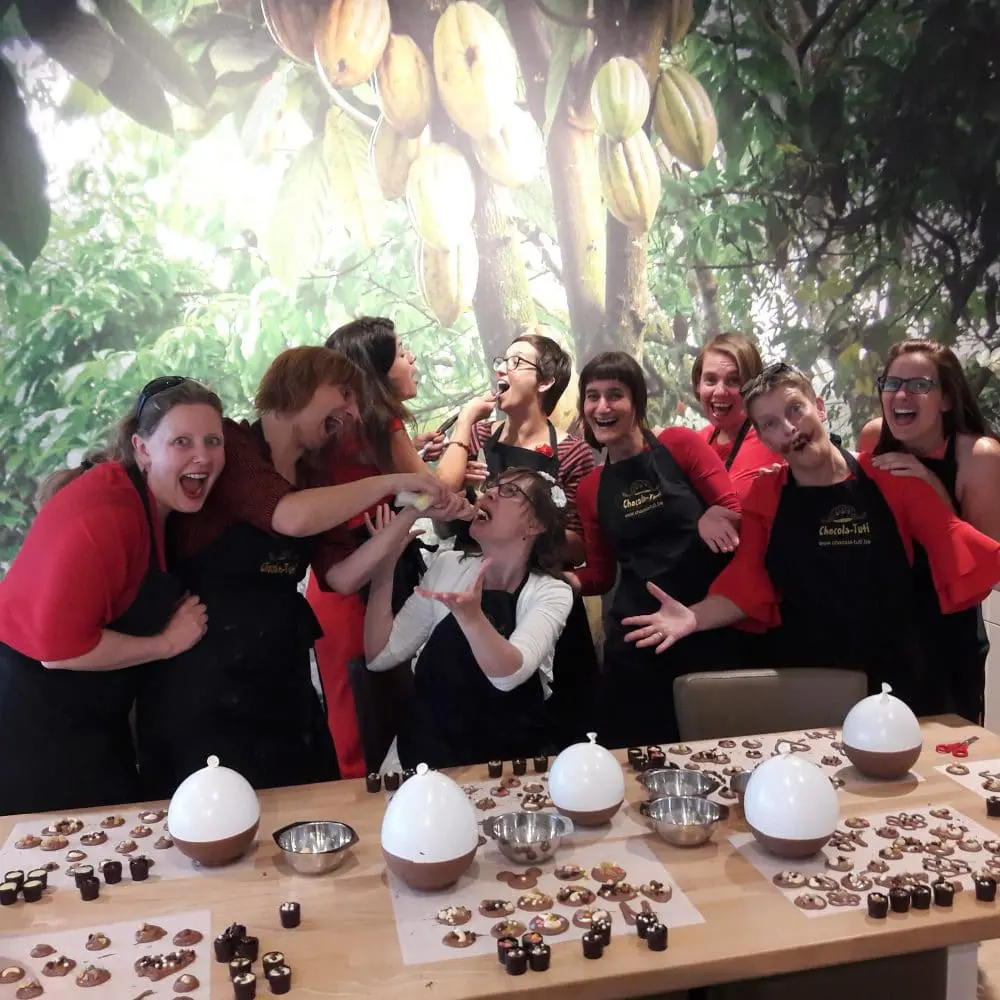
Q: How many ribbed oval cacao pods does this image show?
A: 12